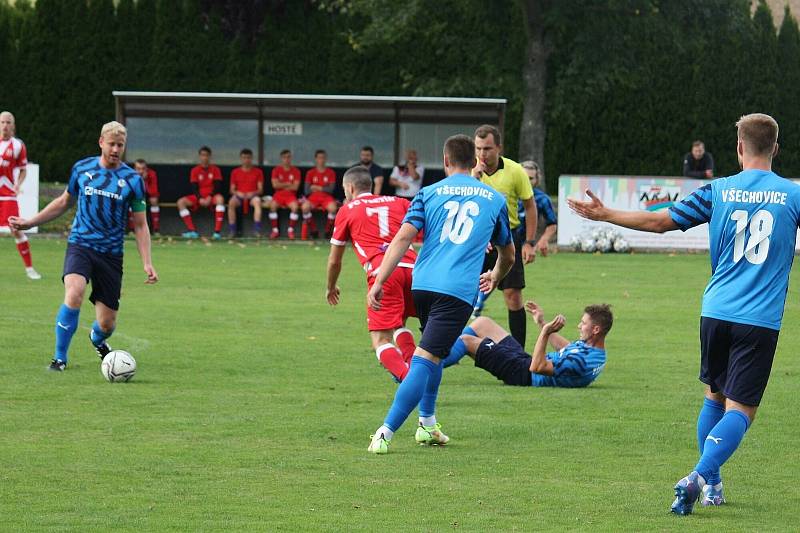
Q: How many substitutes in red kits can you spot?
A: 5